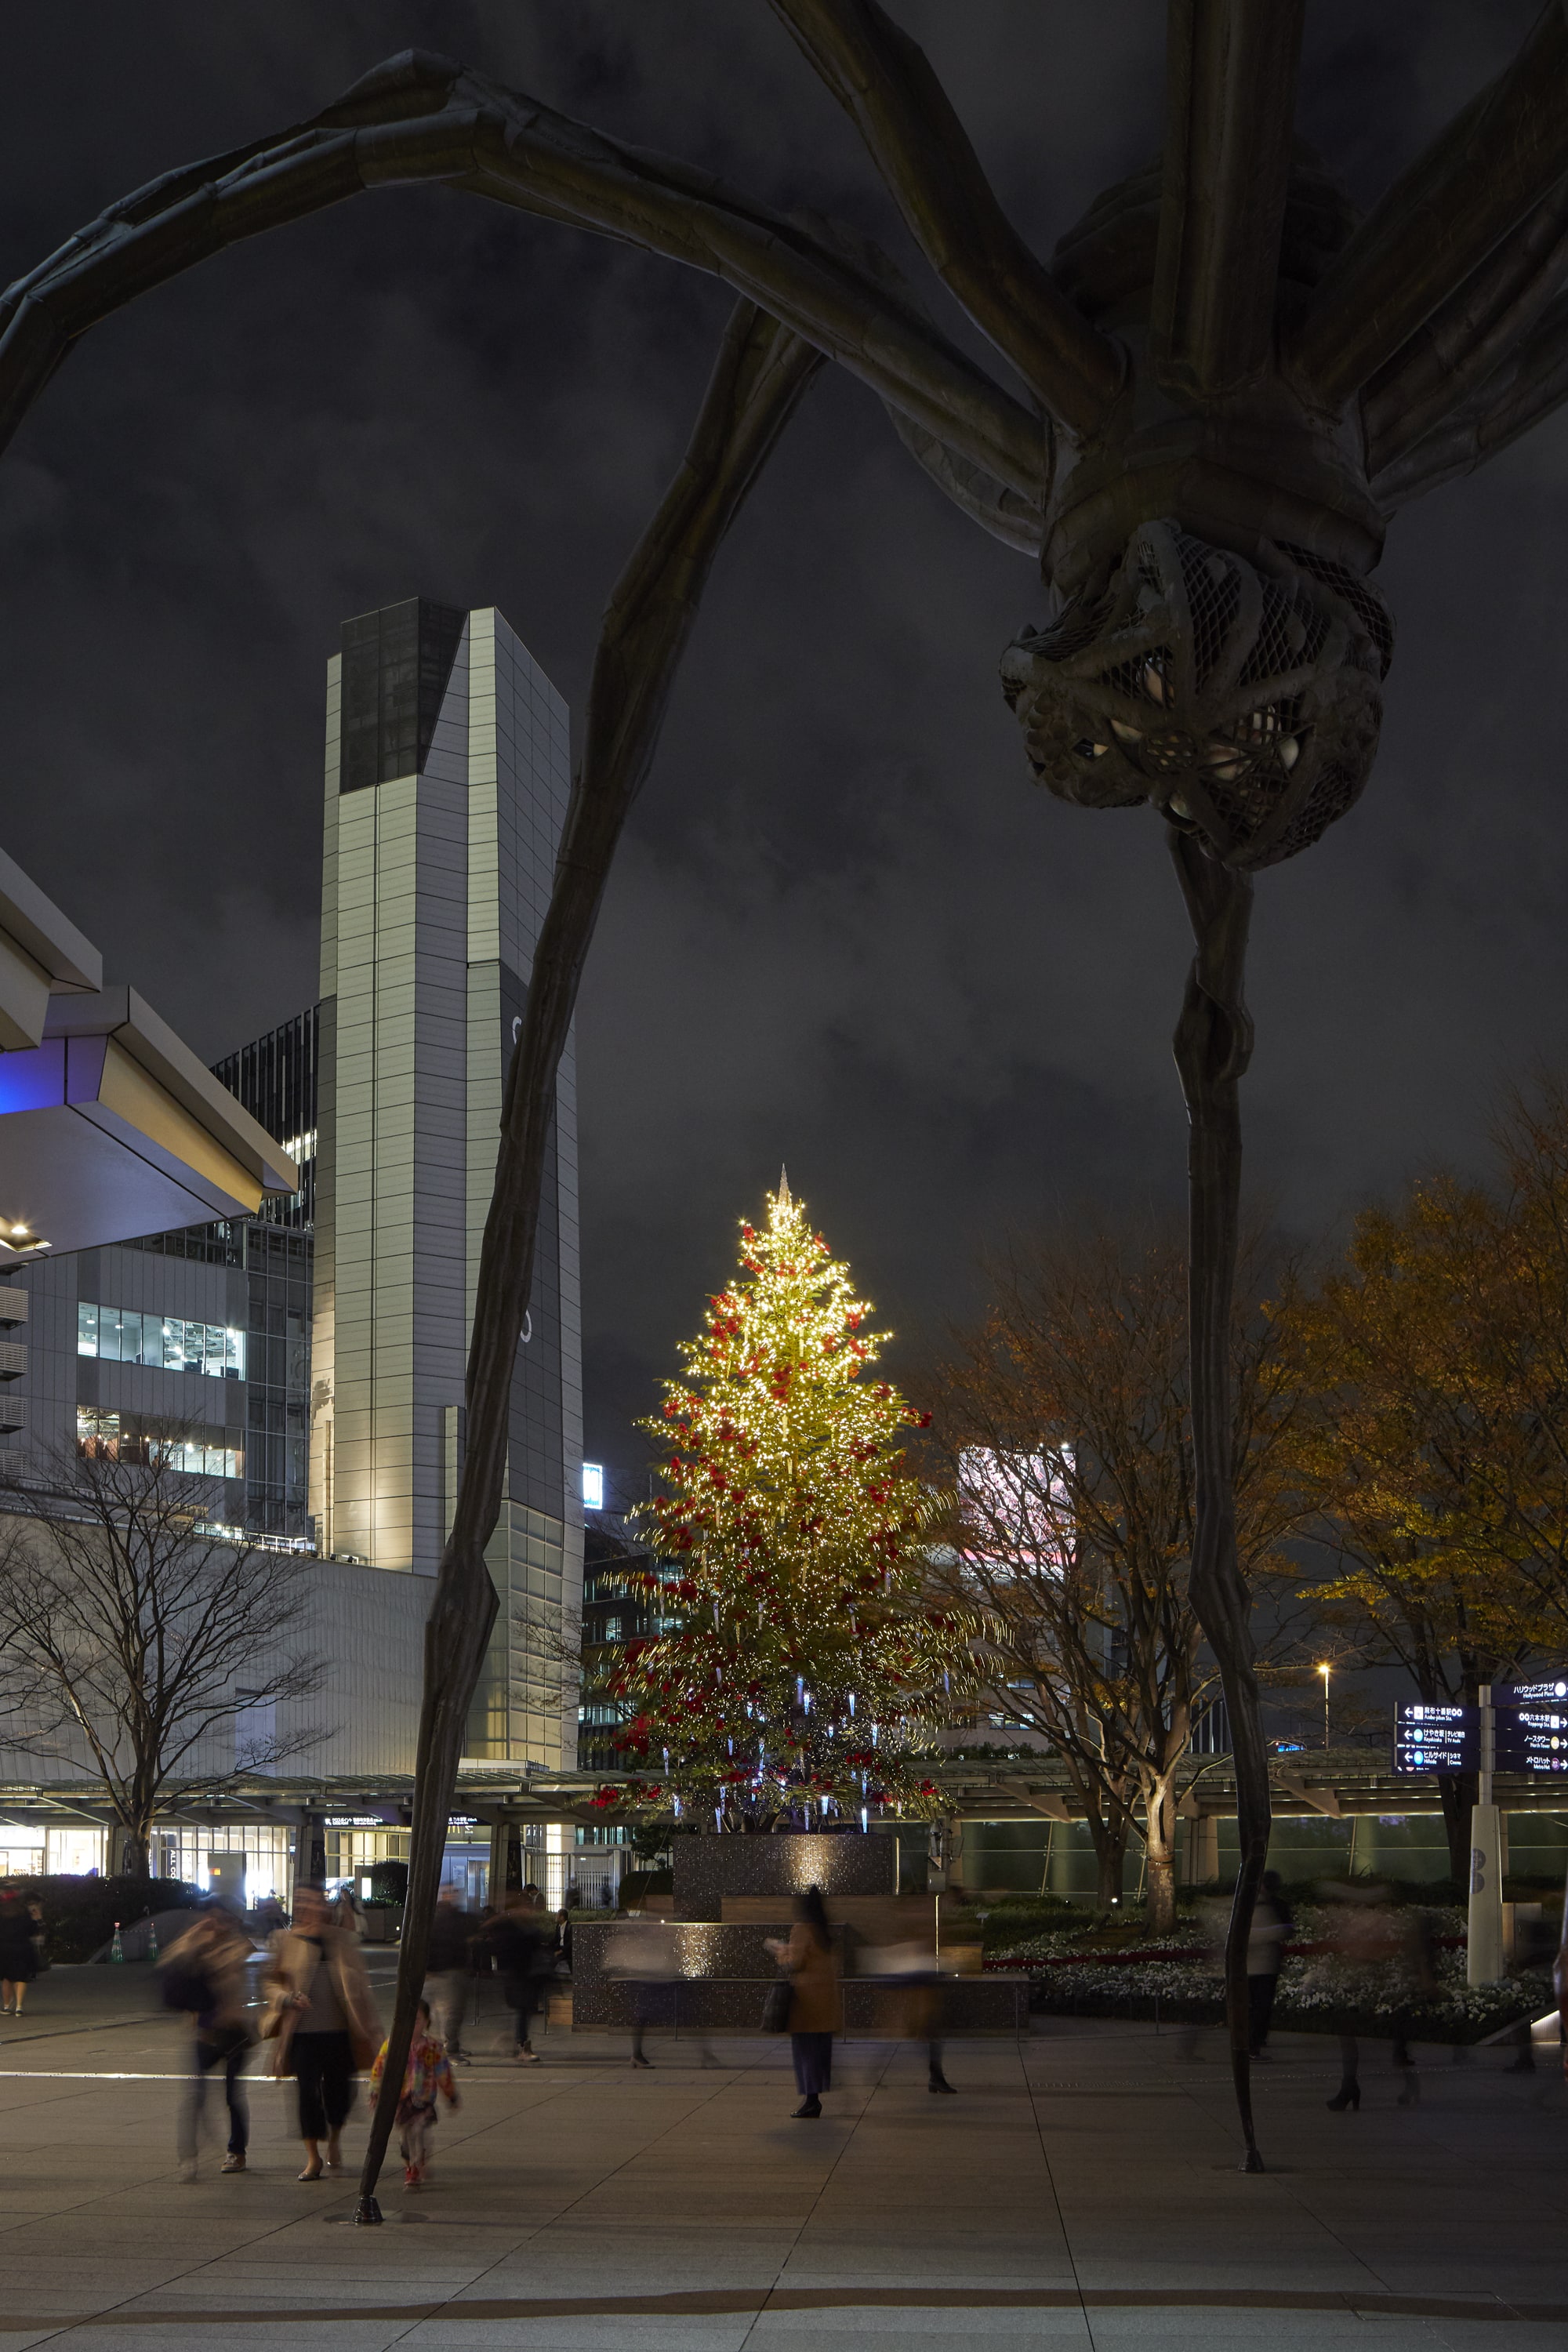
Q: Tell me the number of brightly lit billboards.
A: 2